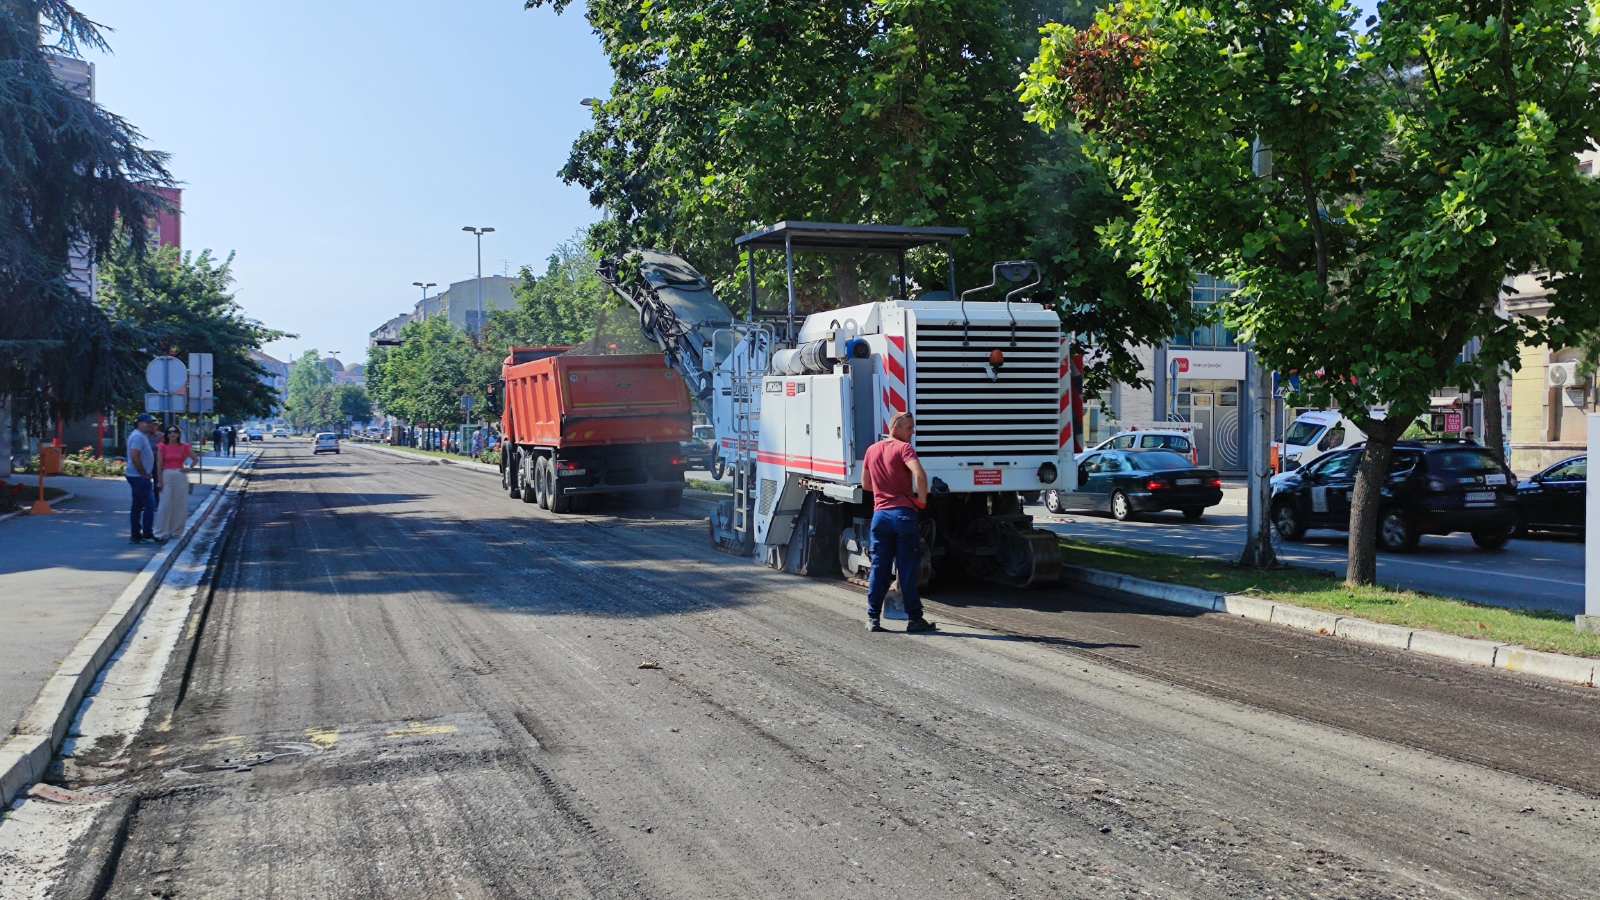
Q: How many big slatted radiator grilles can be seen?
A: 1